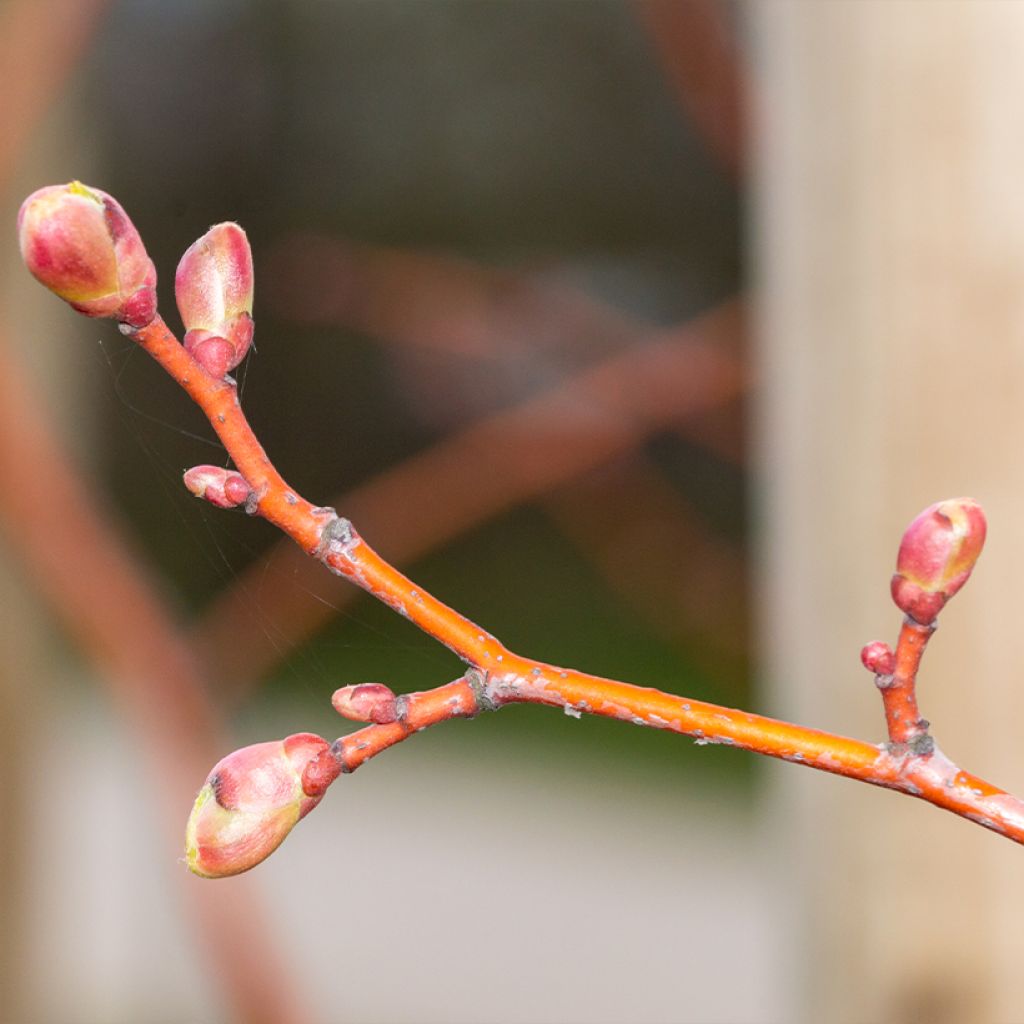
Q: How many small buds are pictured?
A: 3